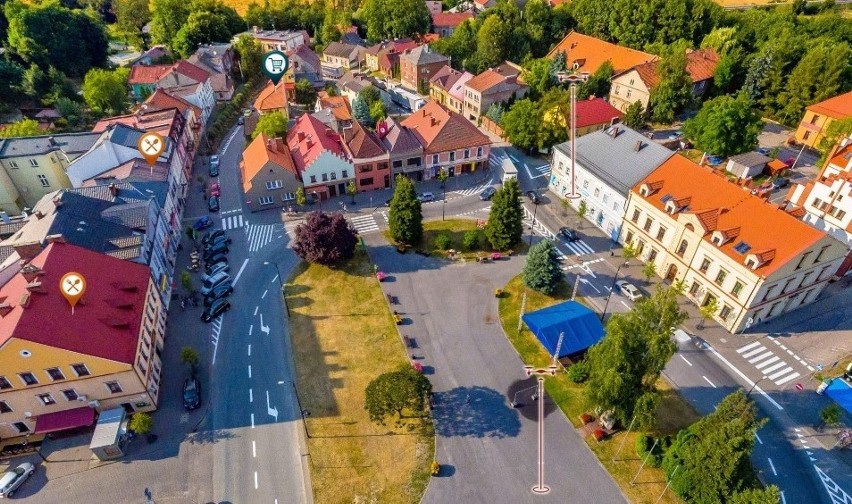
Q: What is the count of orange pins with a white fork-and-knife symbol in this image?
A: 2